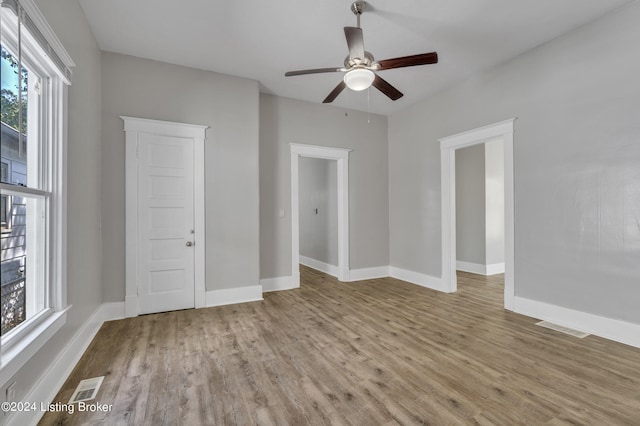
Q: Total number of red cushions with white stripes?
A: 0